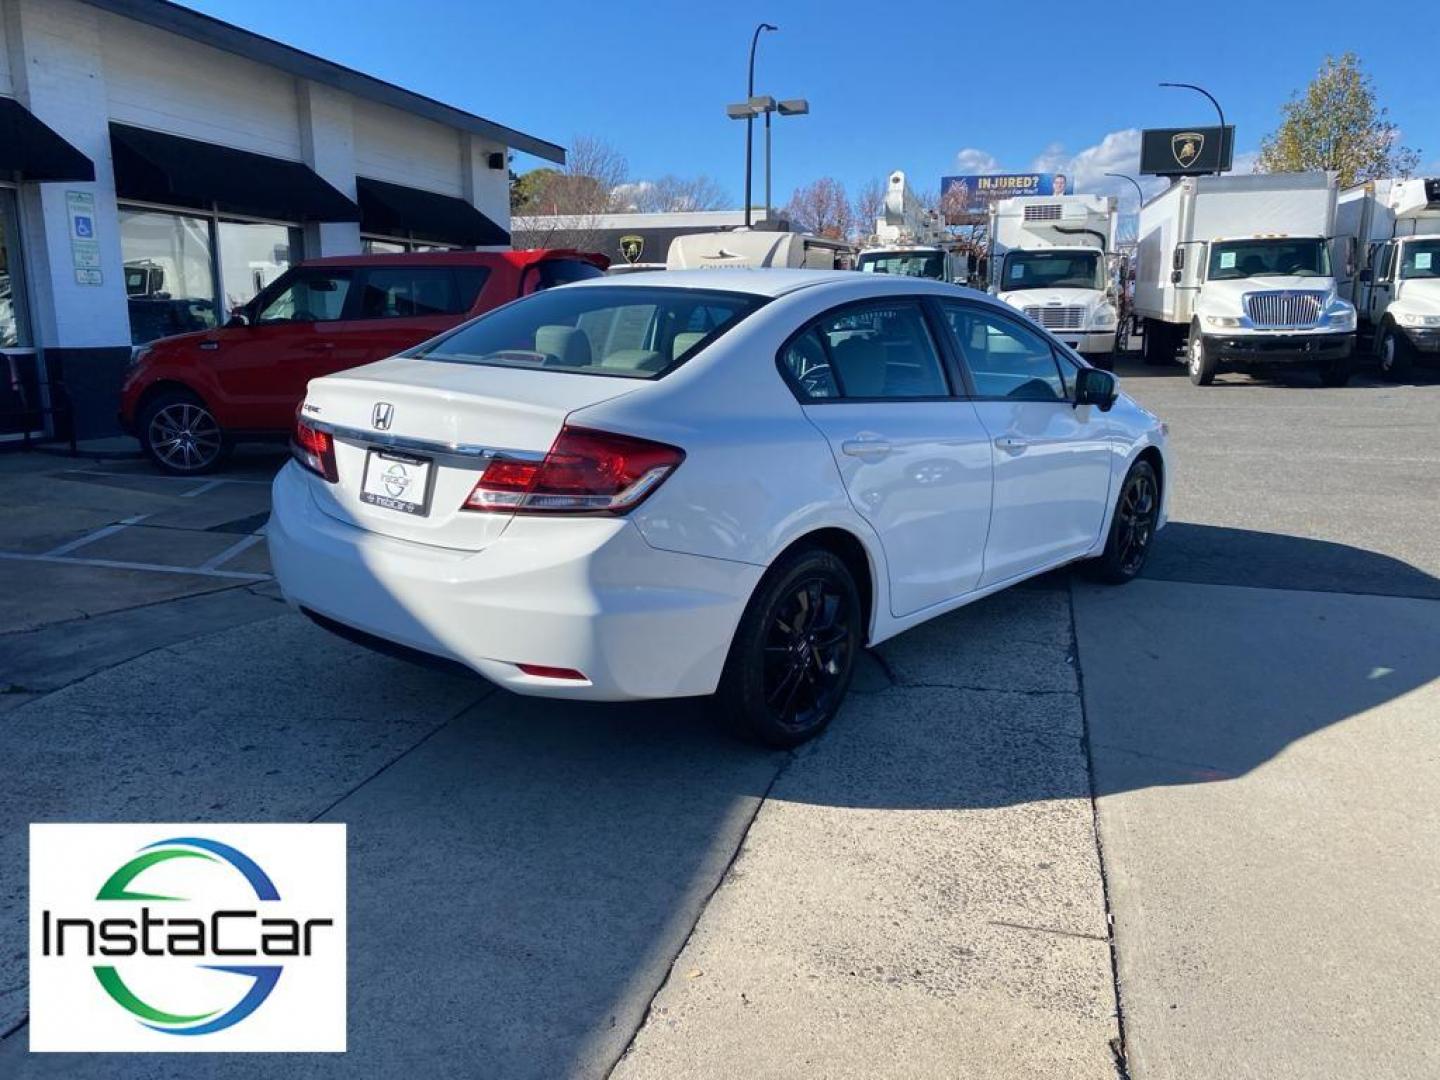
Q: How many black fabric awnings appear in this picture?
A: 3